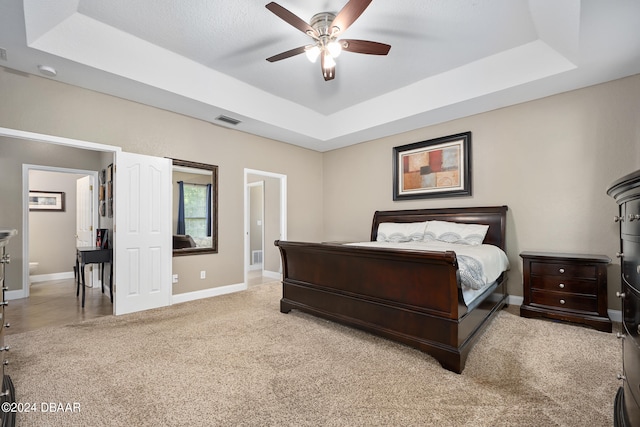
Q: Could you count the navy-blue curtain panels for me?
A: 2